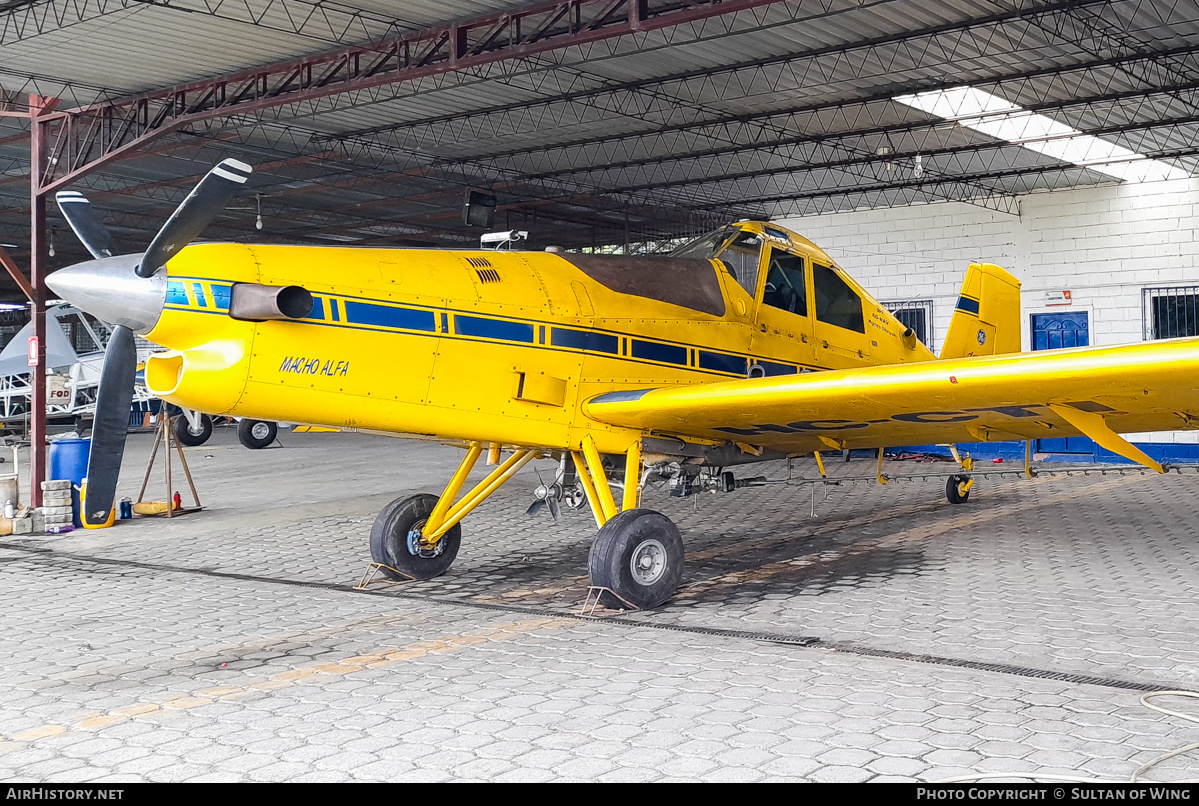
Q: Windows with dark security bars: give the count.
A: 2